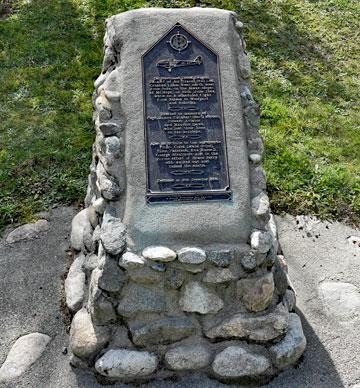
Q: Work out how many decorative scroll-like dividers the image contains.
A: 4